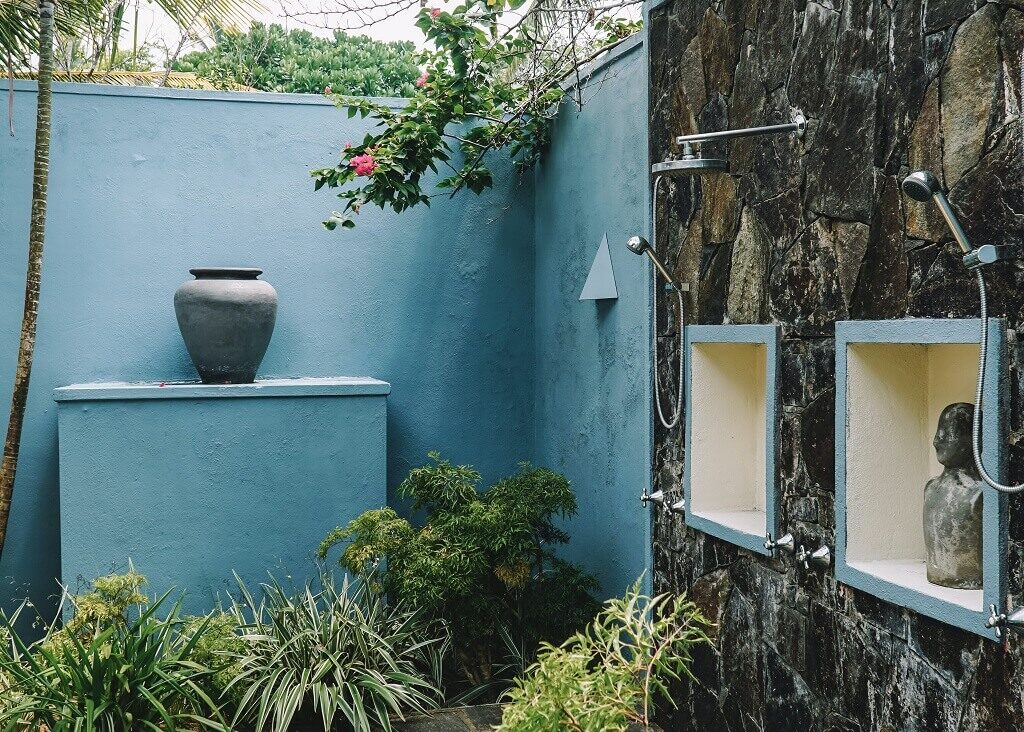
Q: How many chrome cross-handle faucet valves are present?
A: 5